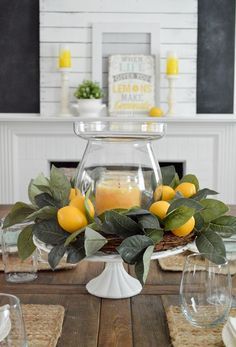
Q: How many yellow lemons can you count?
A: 8